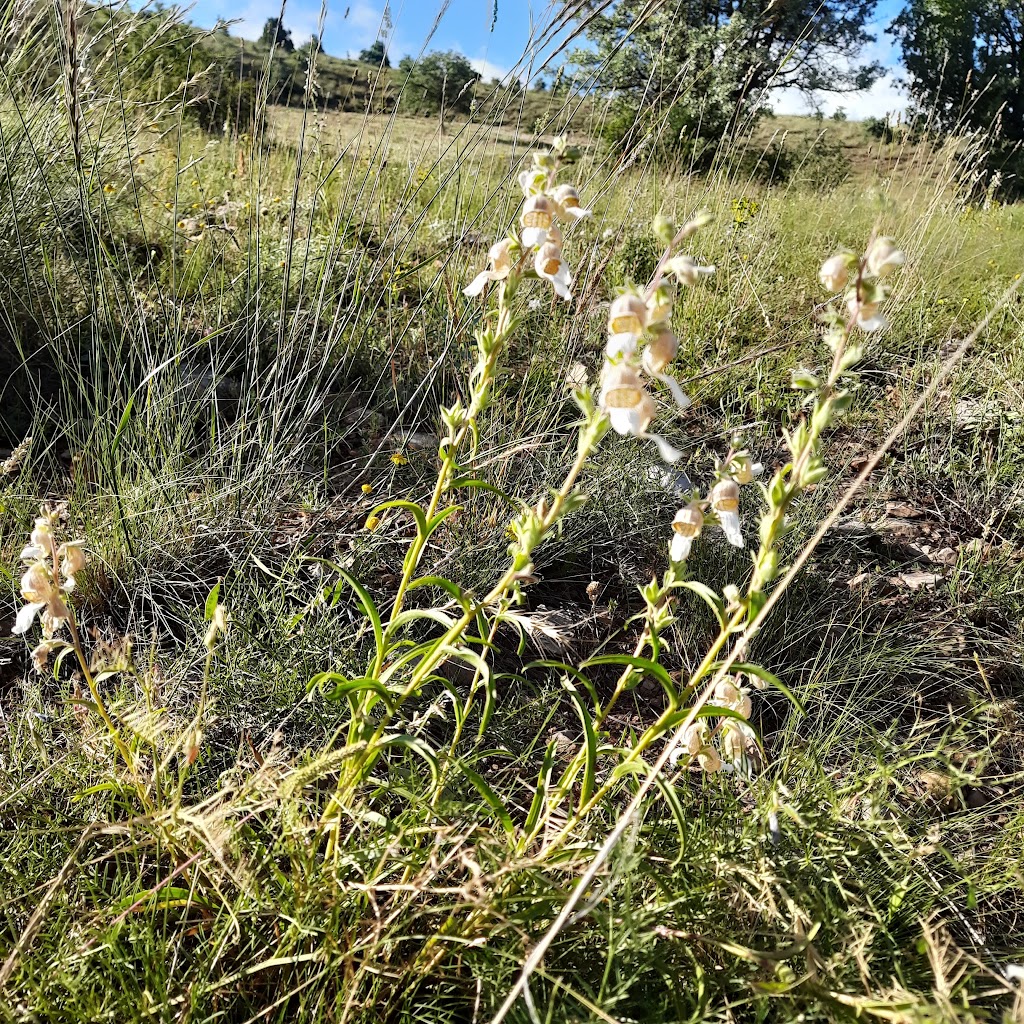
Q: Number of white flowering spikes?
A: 6